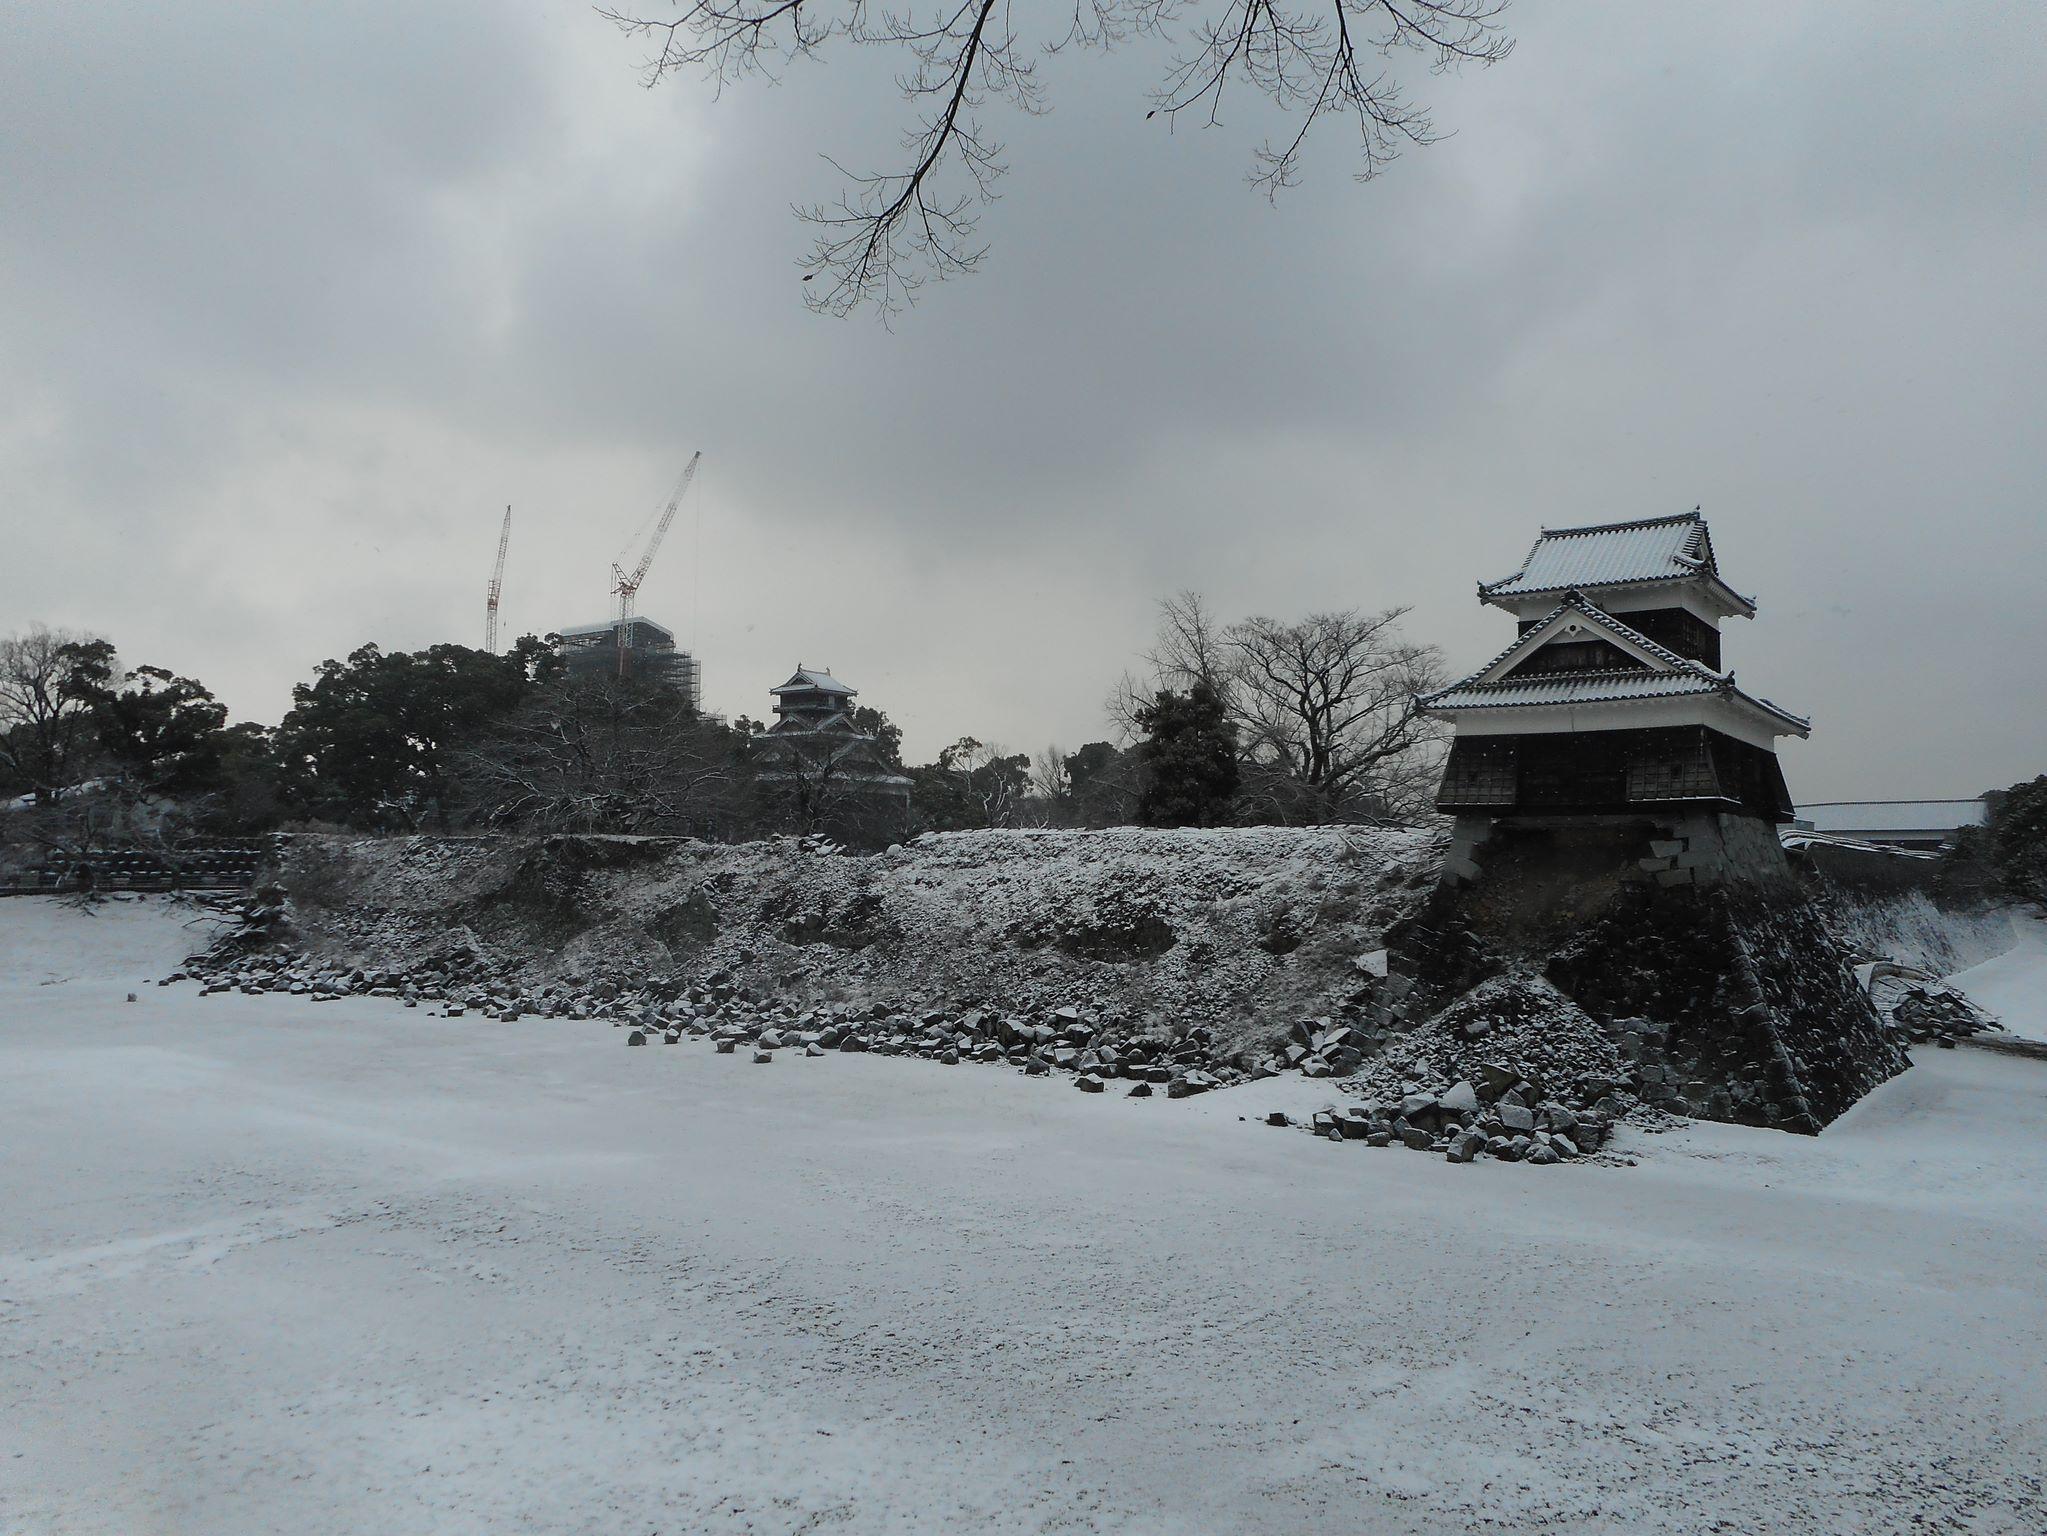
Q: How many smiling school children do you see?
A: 0